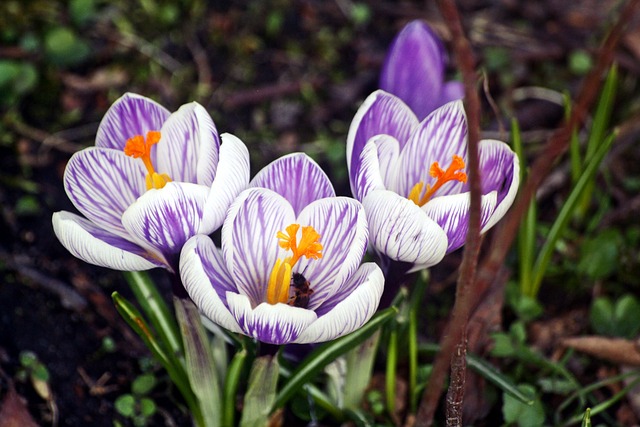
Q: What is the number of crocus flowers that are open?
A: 3